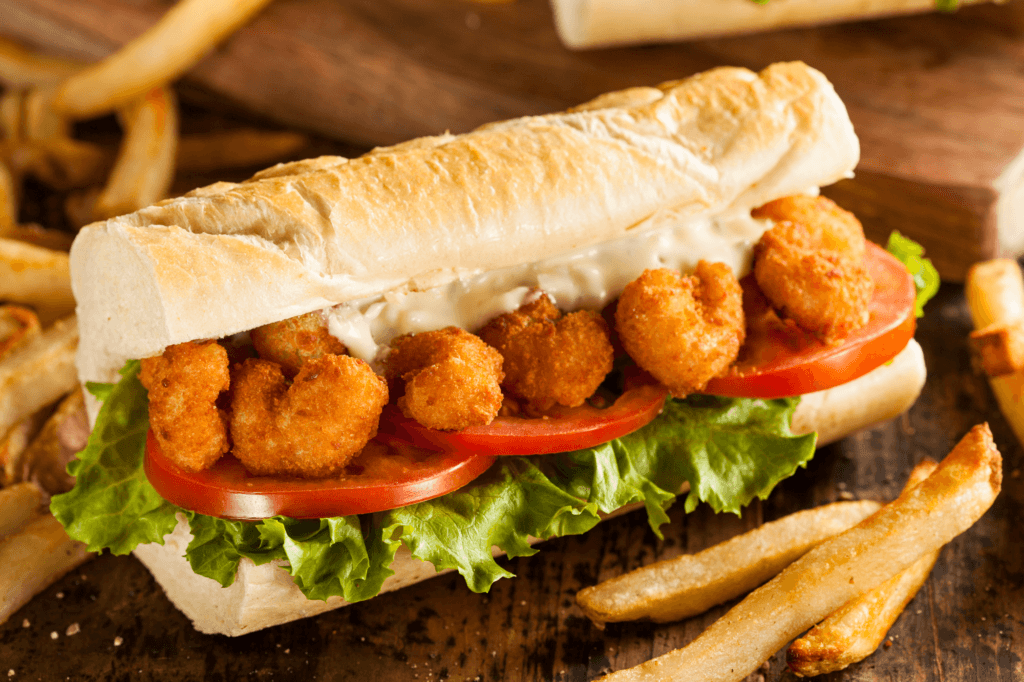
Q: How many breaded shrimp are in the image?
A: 8